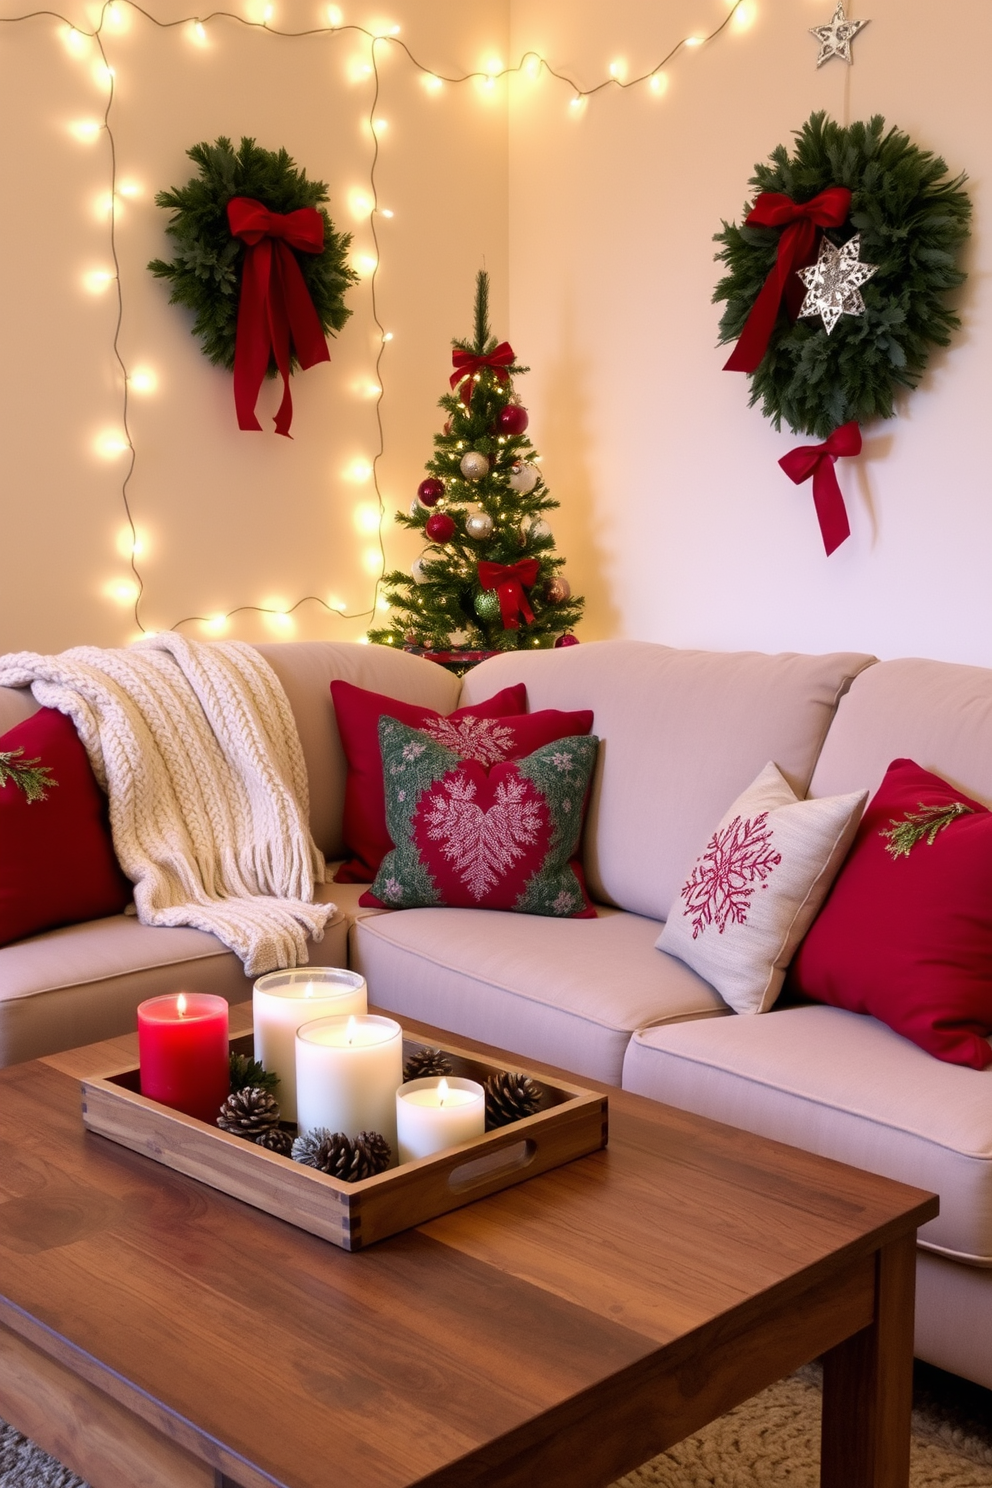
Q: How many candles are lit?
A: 4